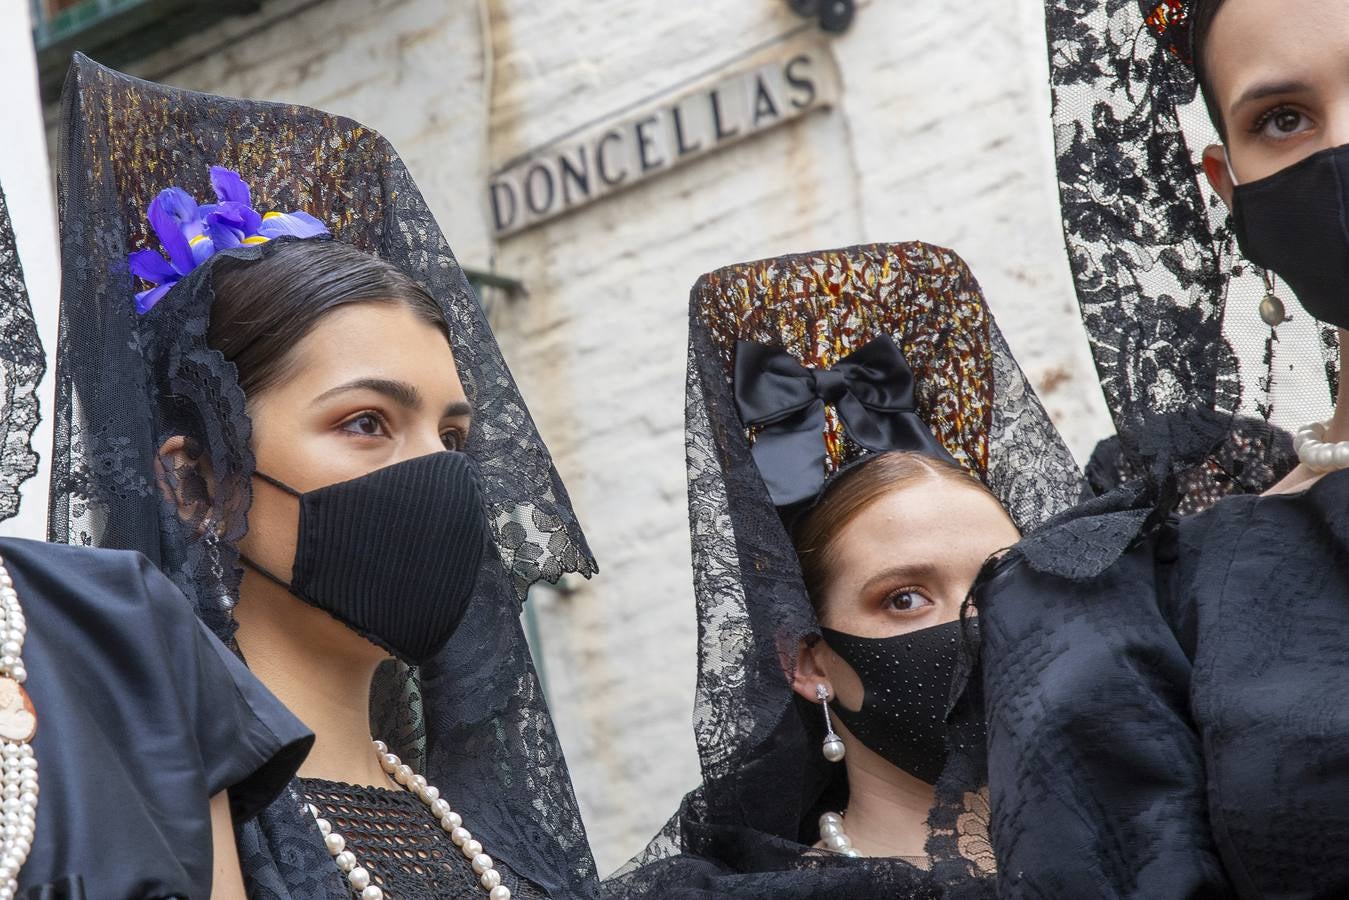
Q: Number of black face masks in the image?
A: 3